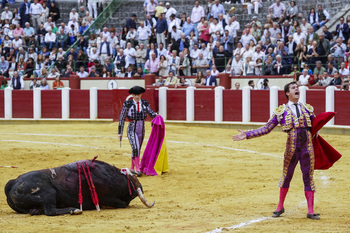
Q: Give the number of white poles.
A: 11